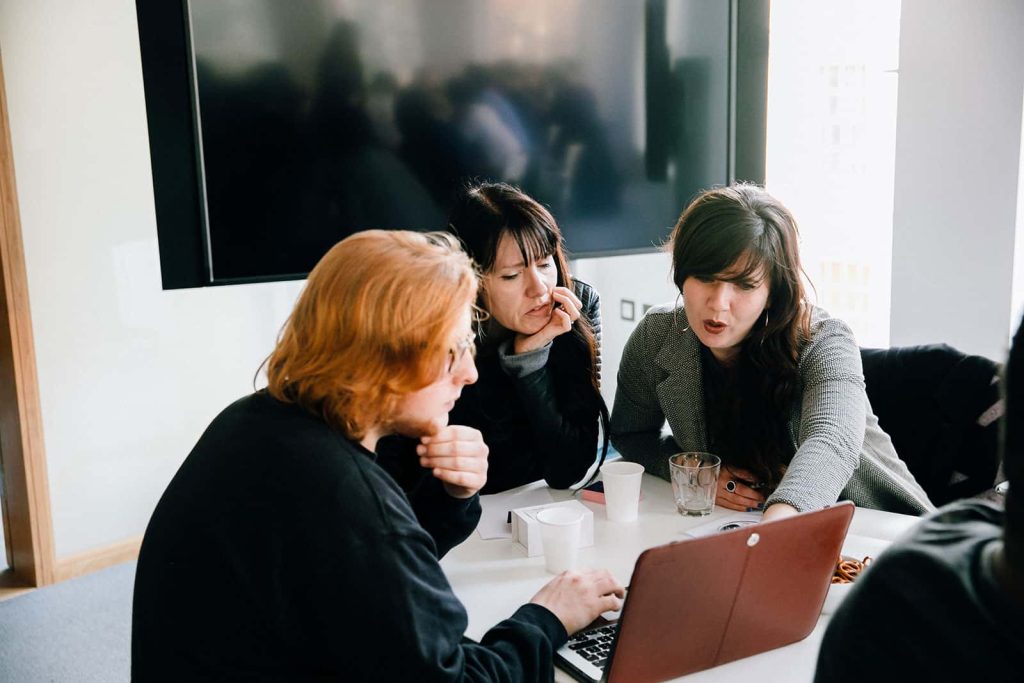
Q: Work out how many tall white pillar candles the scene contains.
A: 0